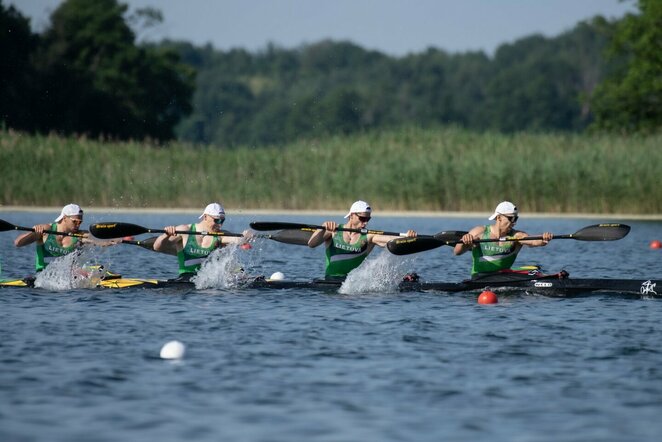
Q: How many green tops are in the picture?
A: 4